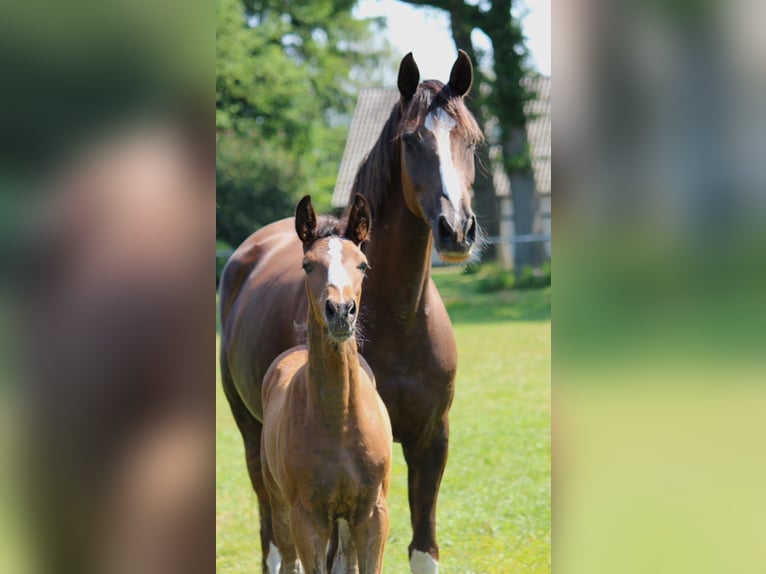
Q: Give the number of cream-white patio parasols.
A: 0